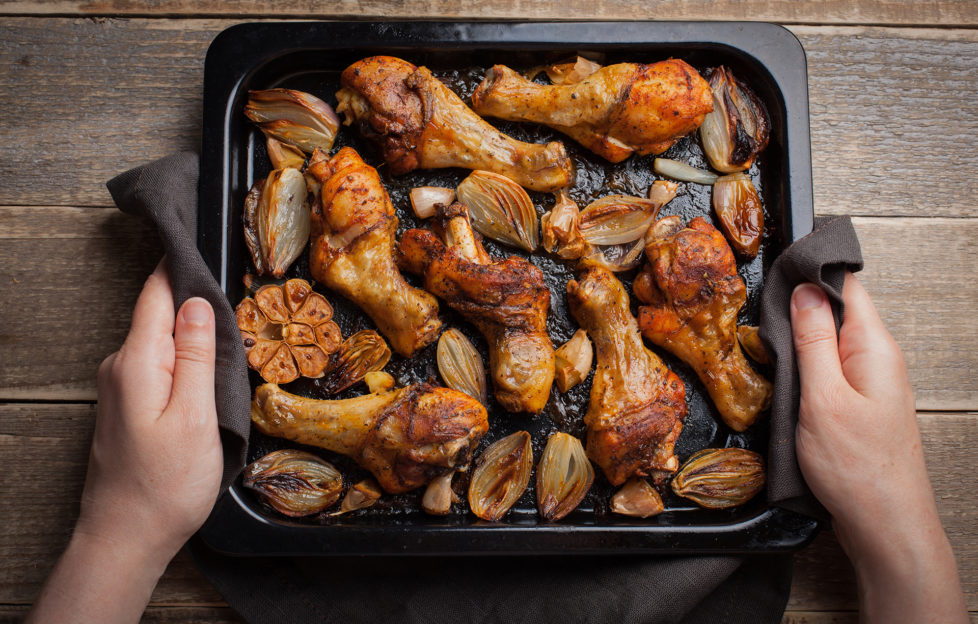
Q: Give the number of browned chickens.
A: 7